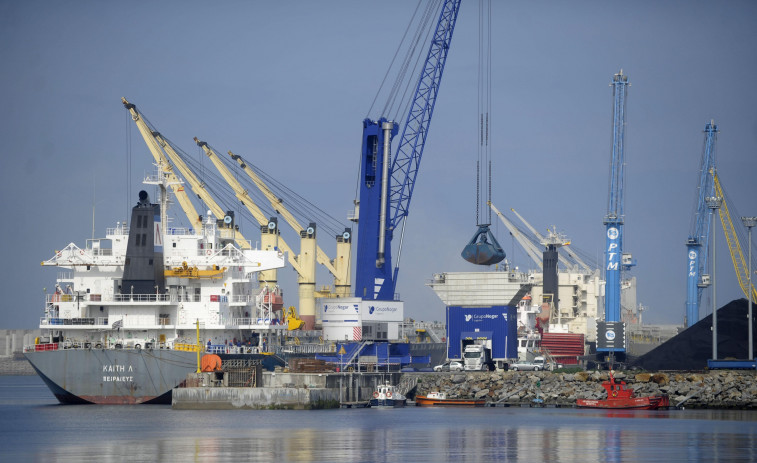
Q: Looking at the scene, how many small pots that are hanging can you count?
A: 1